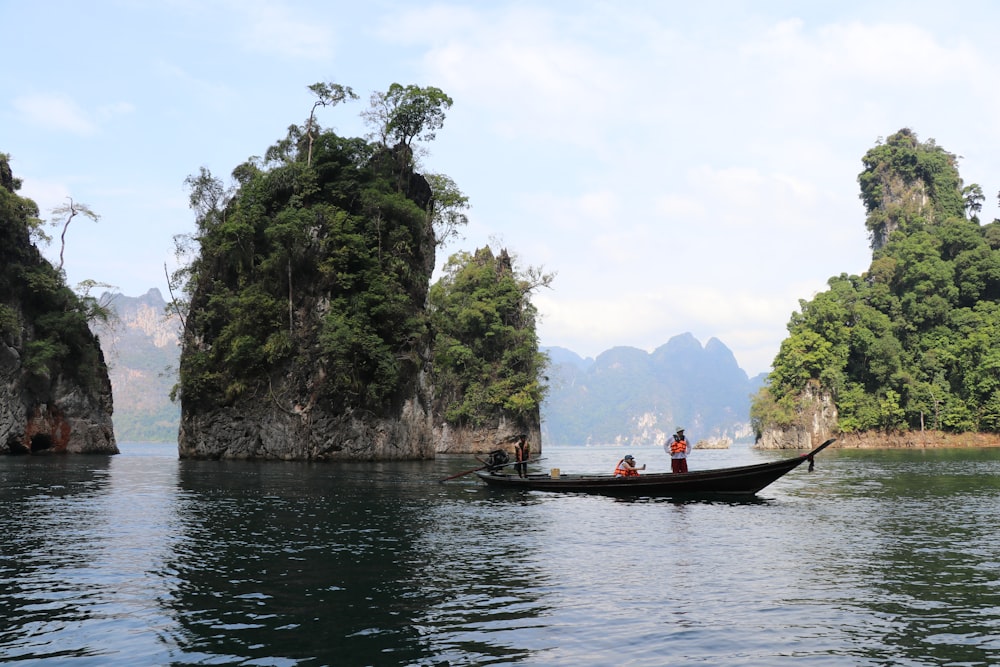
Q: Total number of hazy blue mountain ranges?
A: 2